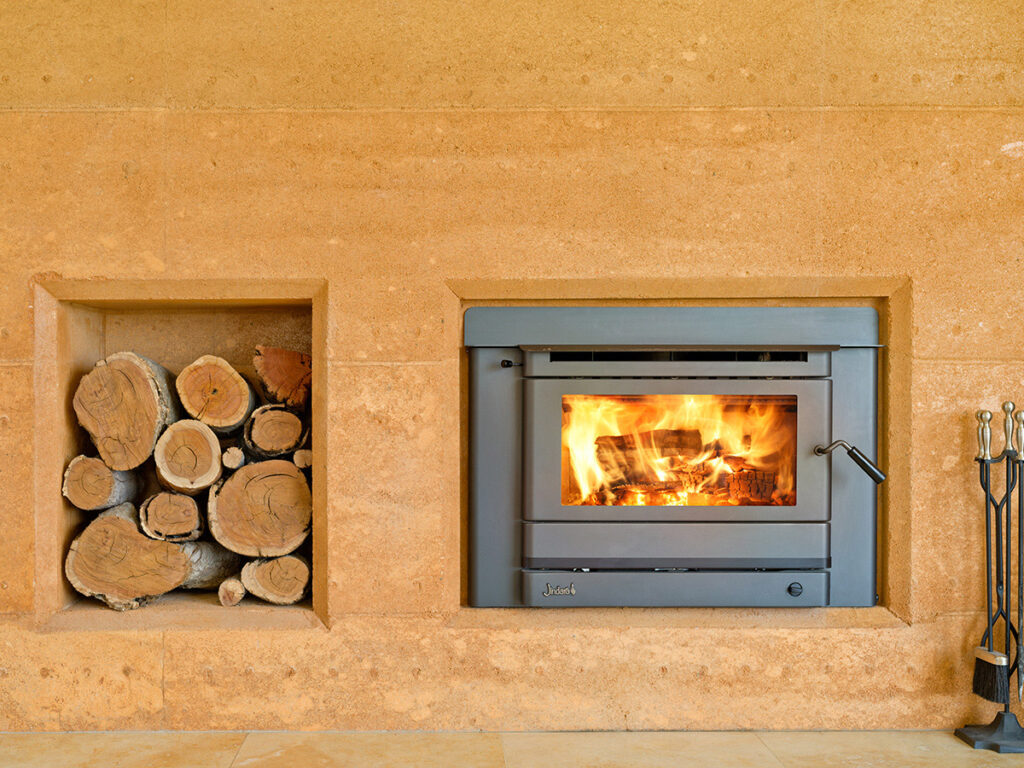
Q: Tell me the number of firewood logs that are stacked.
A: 13